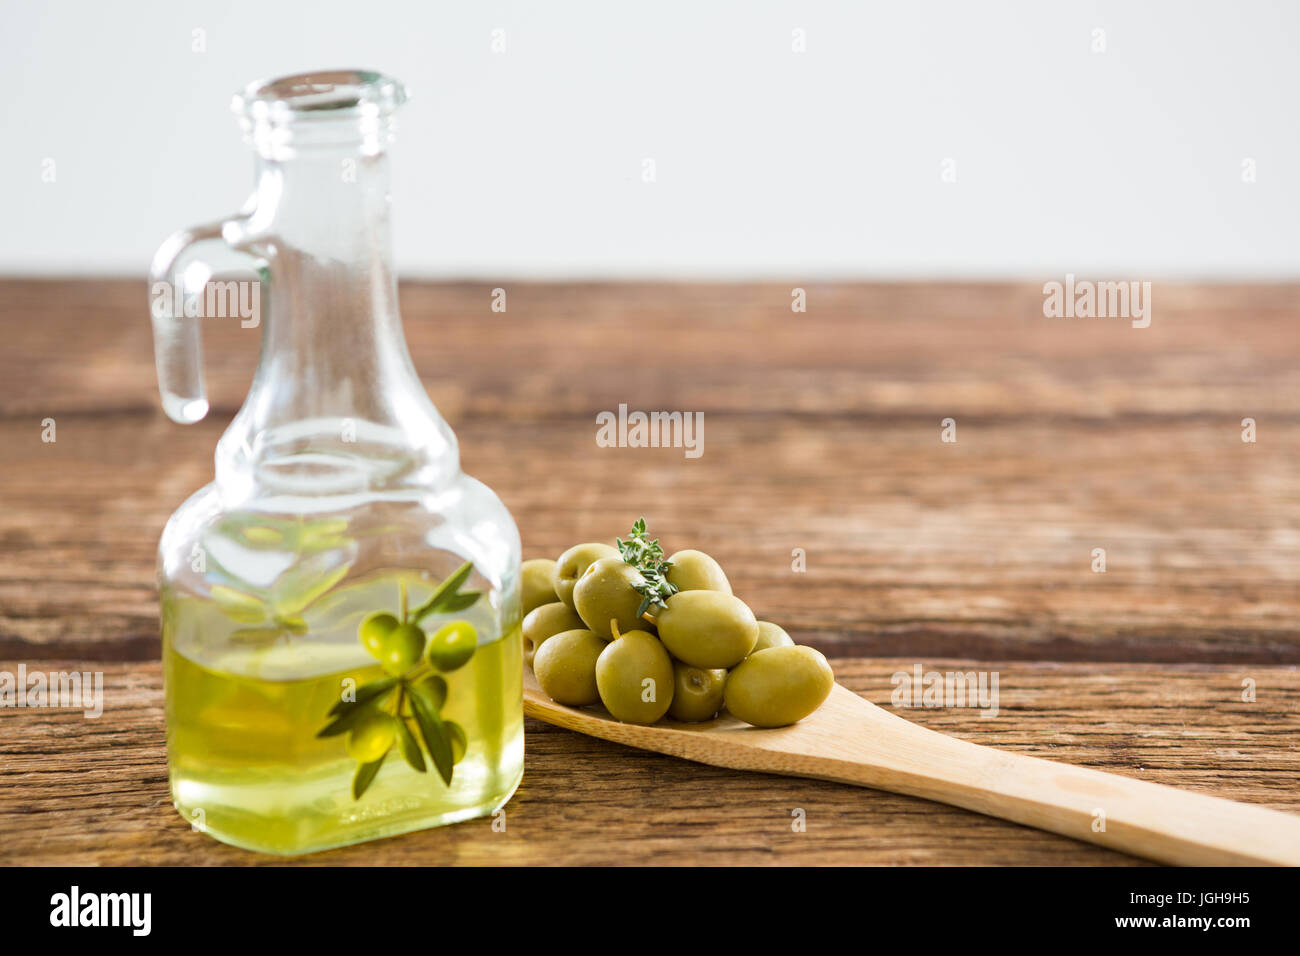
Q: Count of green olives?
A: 11